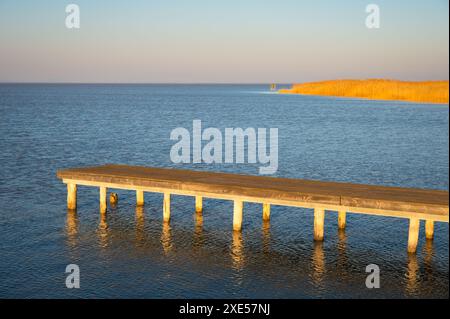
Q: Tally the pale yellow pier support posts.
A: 11